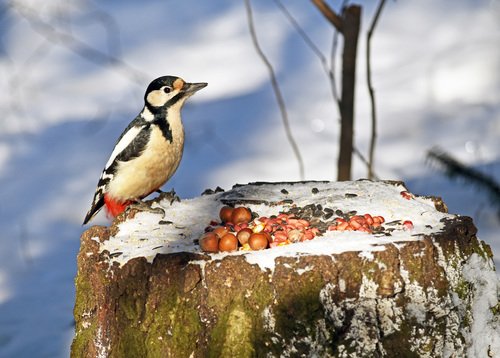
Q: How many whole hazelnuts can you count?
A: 8